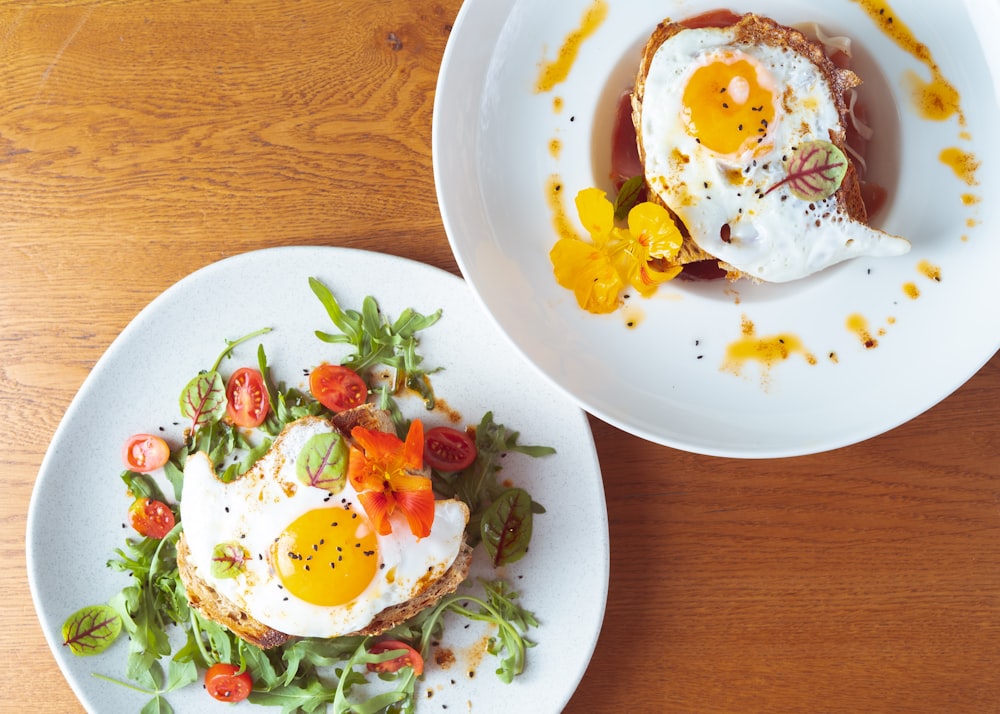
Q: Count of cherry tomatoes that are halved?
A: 7